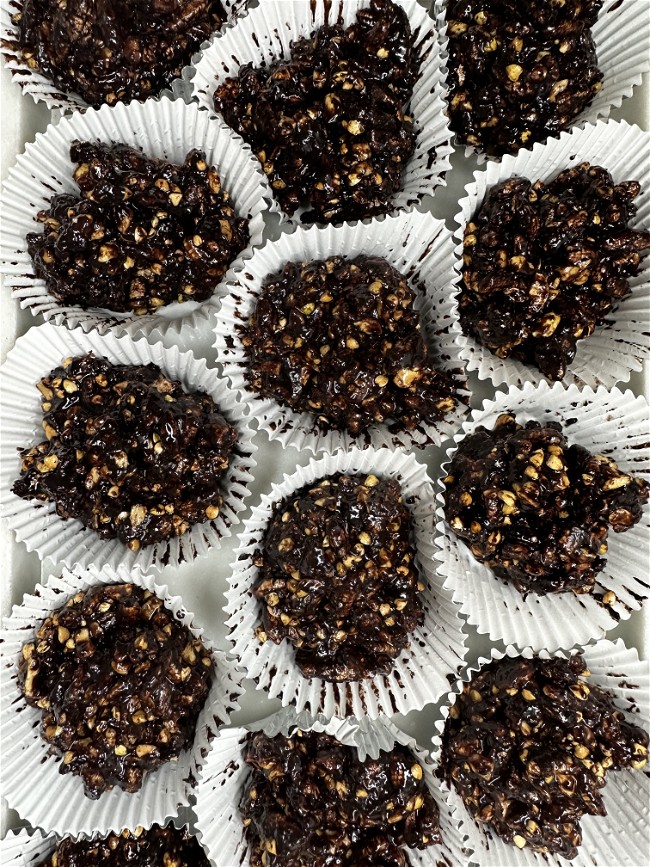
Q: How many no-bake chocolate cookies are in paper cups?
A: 13